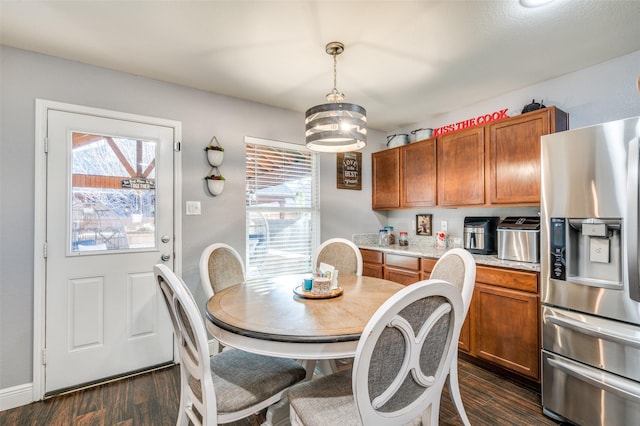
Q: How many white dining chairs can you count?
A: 5